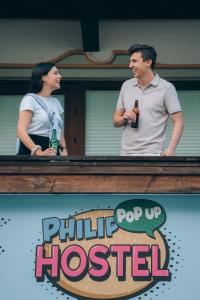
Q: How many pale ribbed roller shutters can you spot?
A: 2